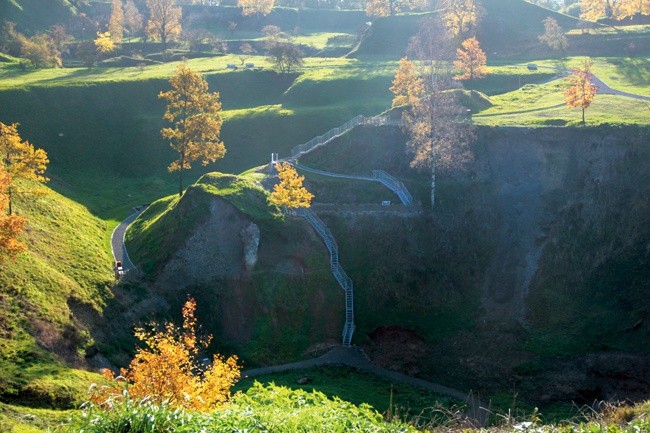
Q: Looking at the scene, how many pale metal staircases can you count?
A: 3